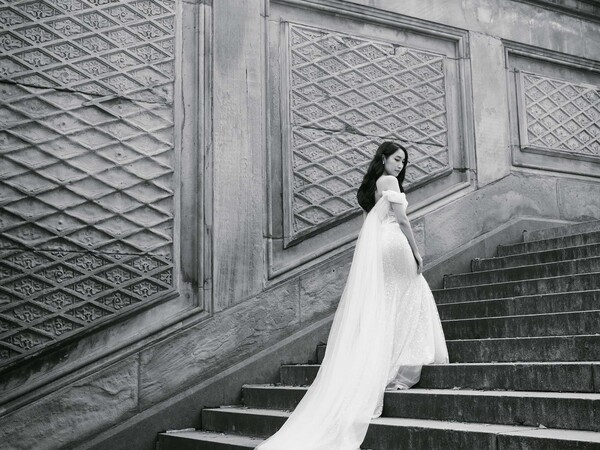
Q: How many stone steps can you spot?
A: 12